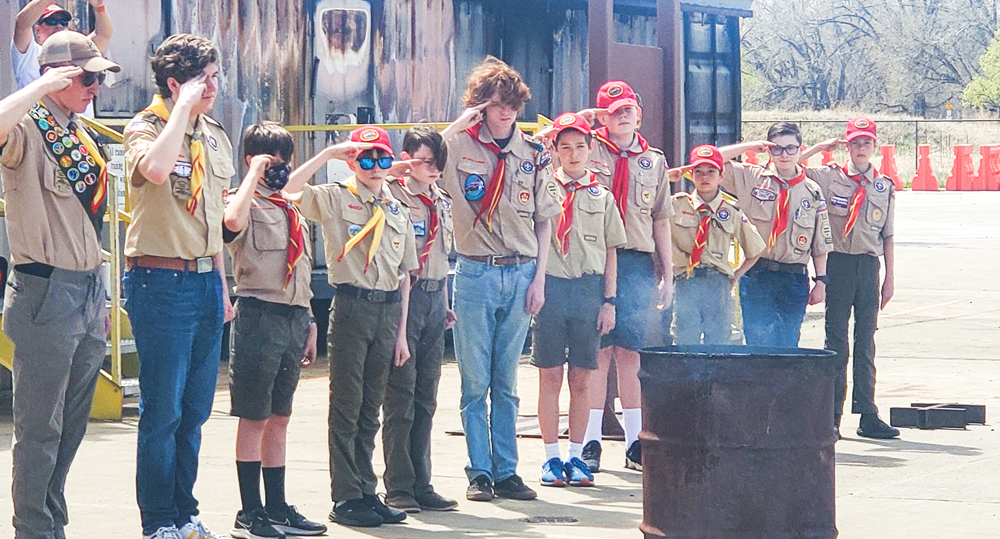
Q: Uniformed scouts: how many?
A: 11